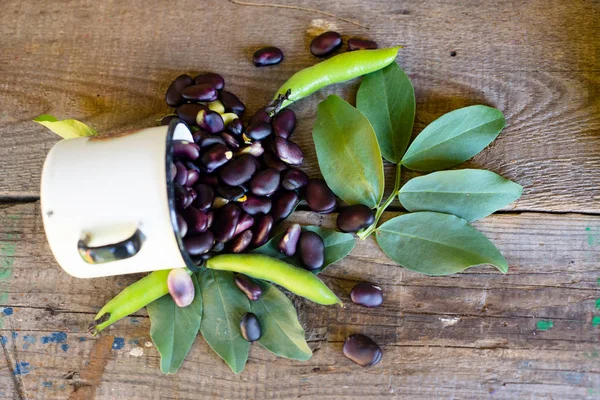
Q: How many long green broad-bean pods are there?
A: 3